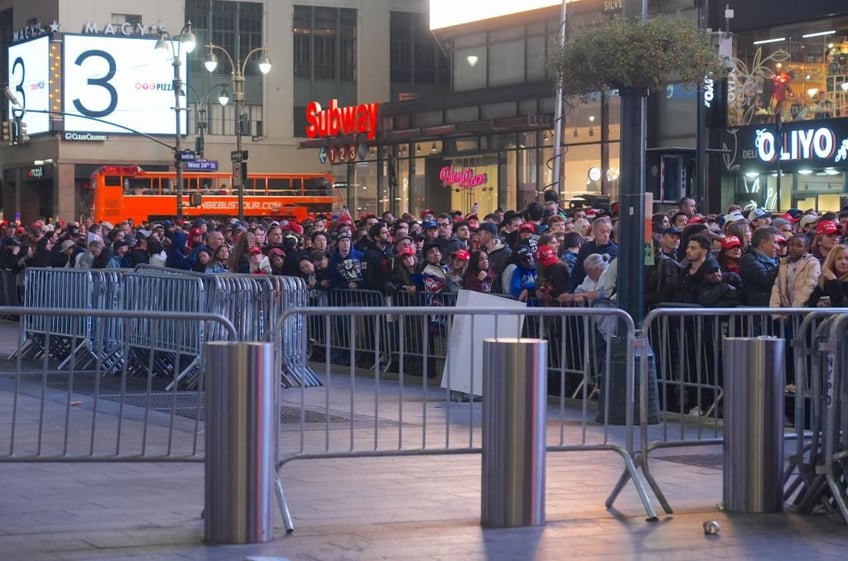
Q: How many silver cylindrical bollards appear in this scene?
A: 3